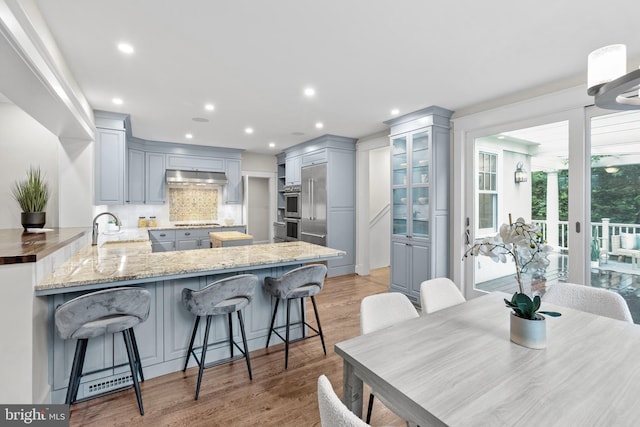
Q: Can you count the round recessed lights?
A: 9